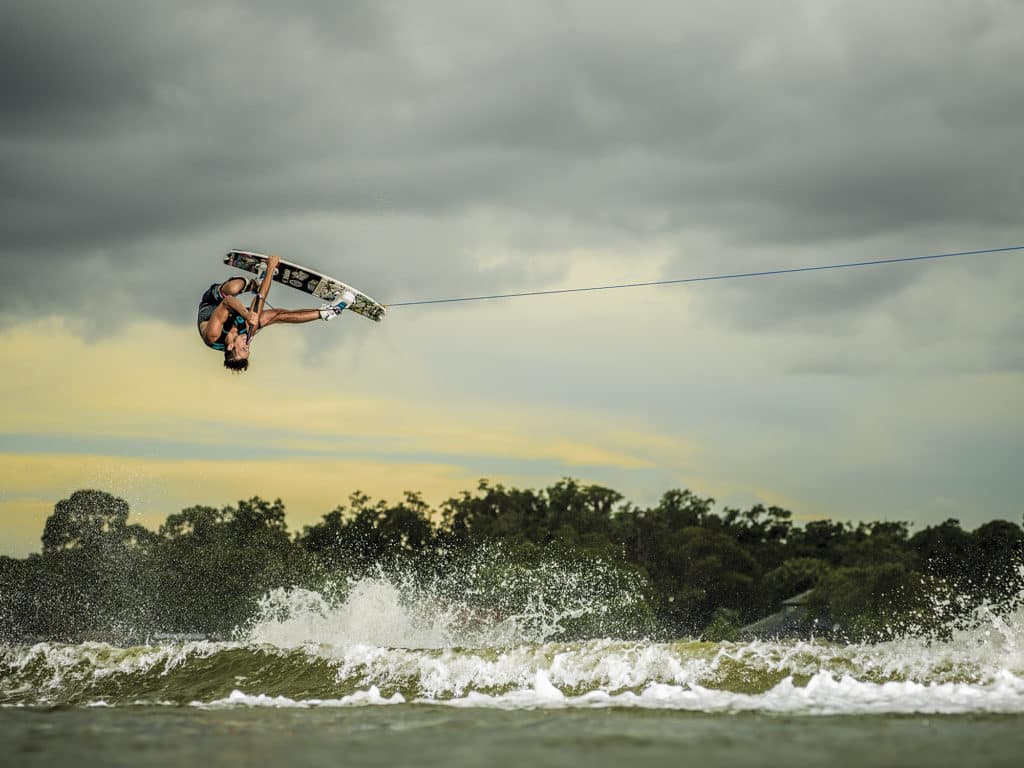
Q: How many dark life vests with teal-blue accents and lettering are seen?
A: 1